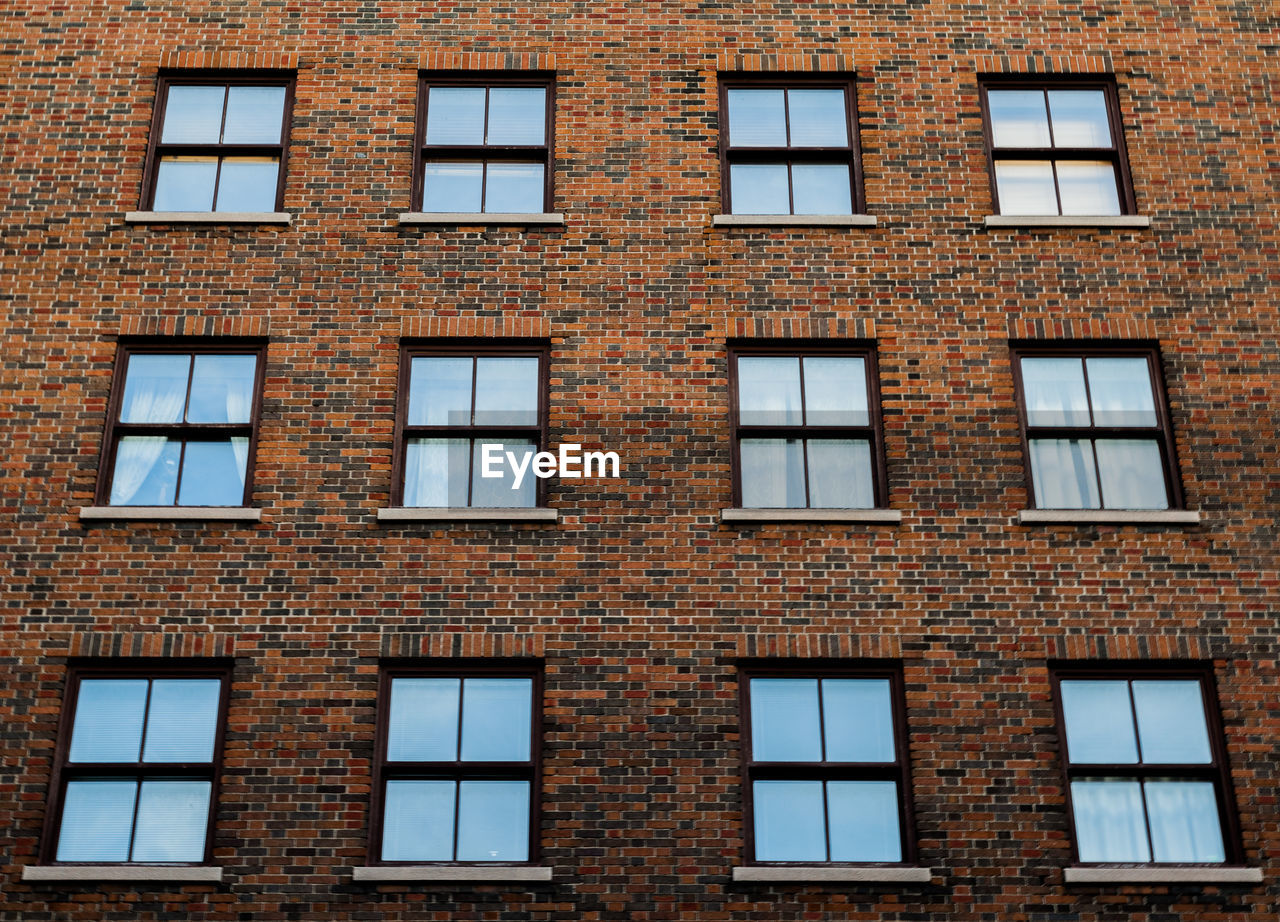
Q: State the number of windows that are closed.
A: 12